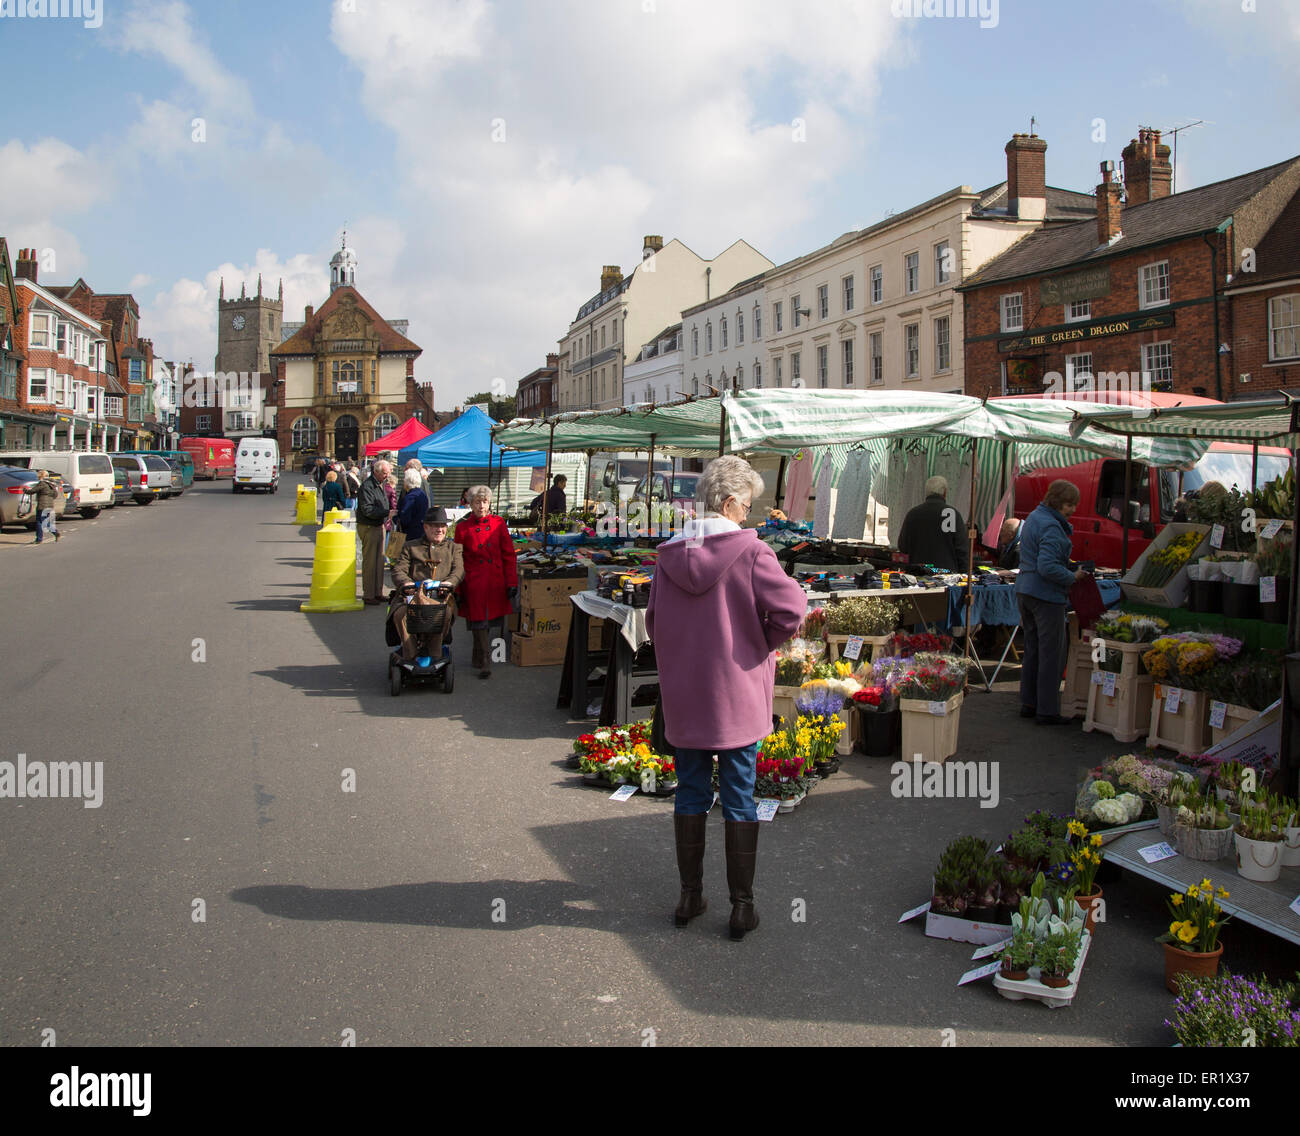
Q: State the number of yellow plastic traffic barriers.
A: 3